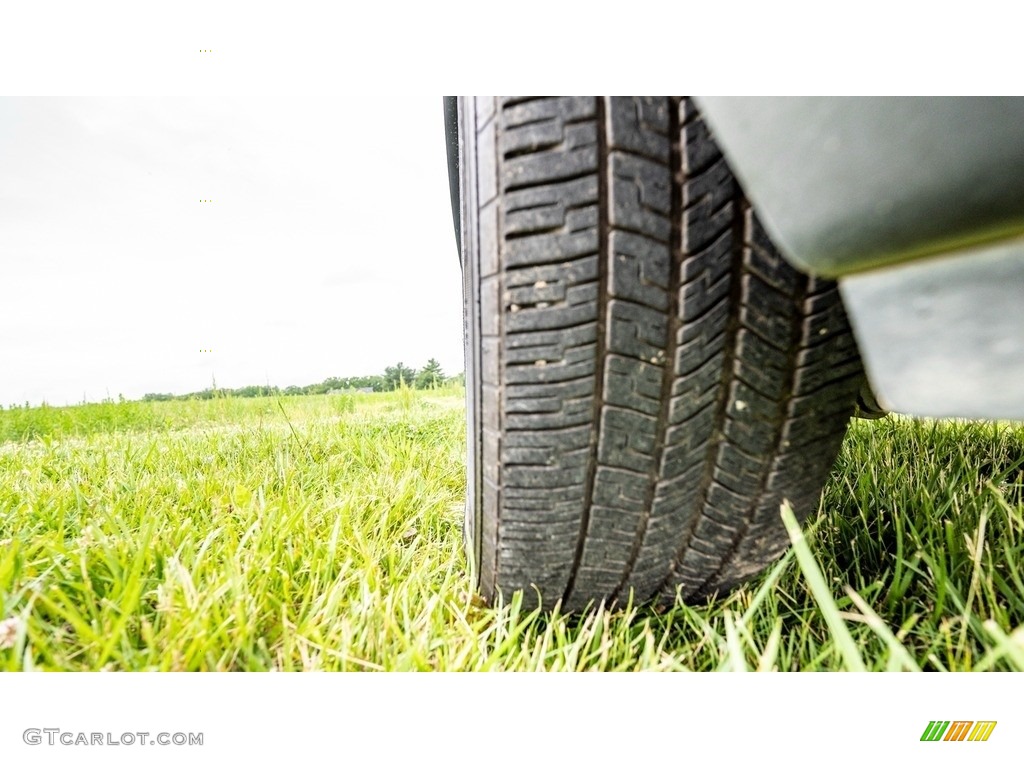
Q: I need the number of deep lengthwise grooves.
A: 4